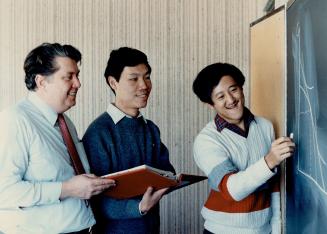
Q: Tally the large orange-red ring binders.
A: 1